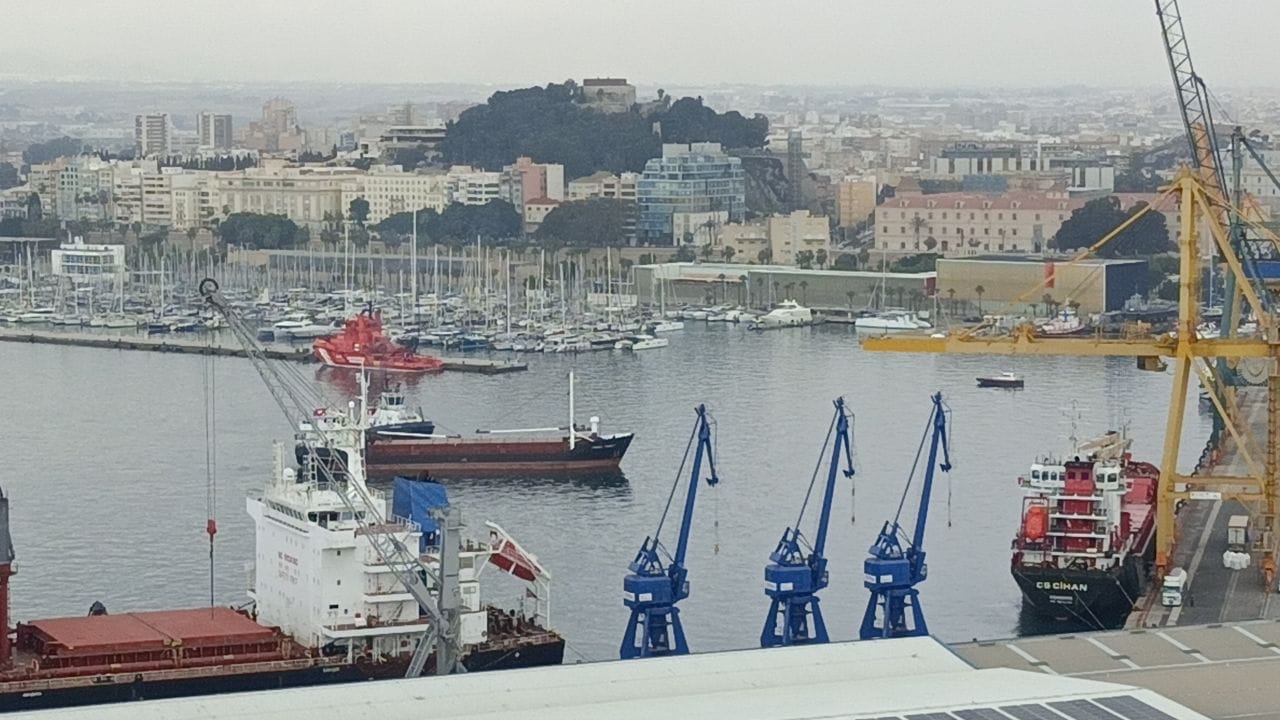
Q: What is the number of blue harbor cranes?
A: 3